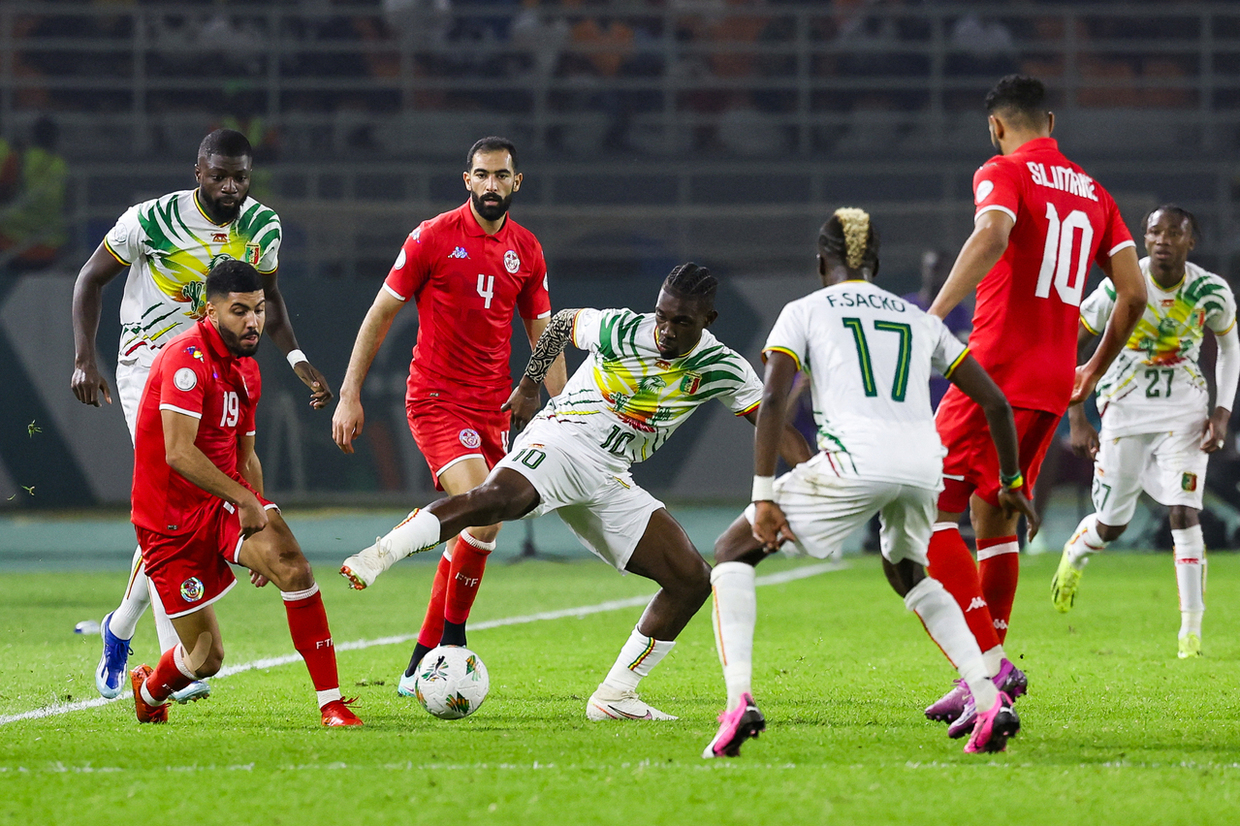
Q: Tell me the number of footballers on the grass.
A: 7